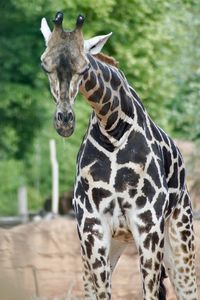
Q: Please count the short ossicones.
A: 2